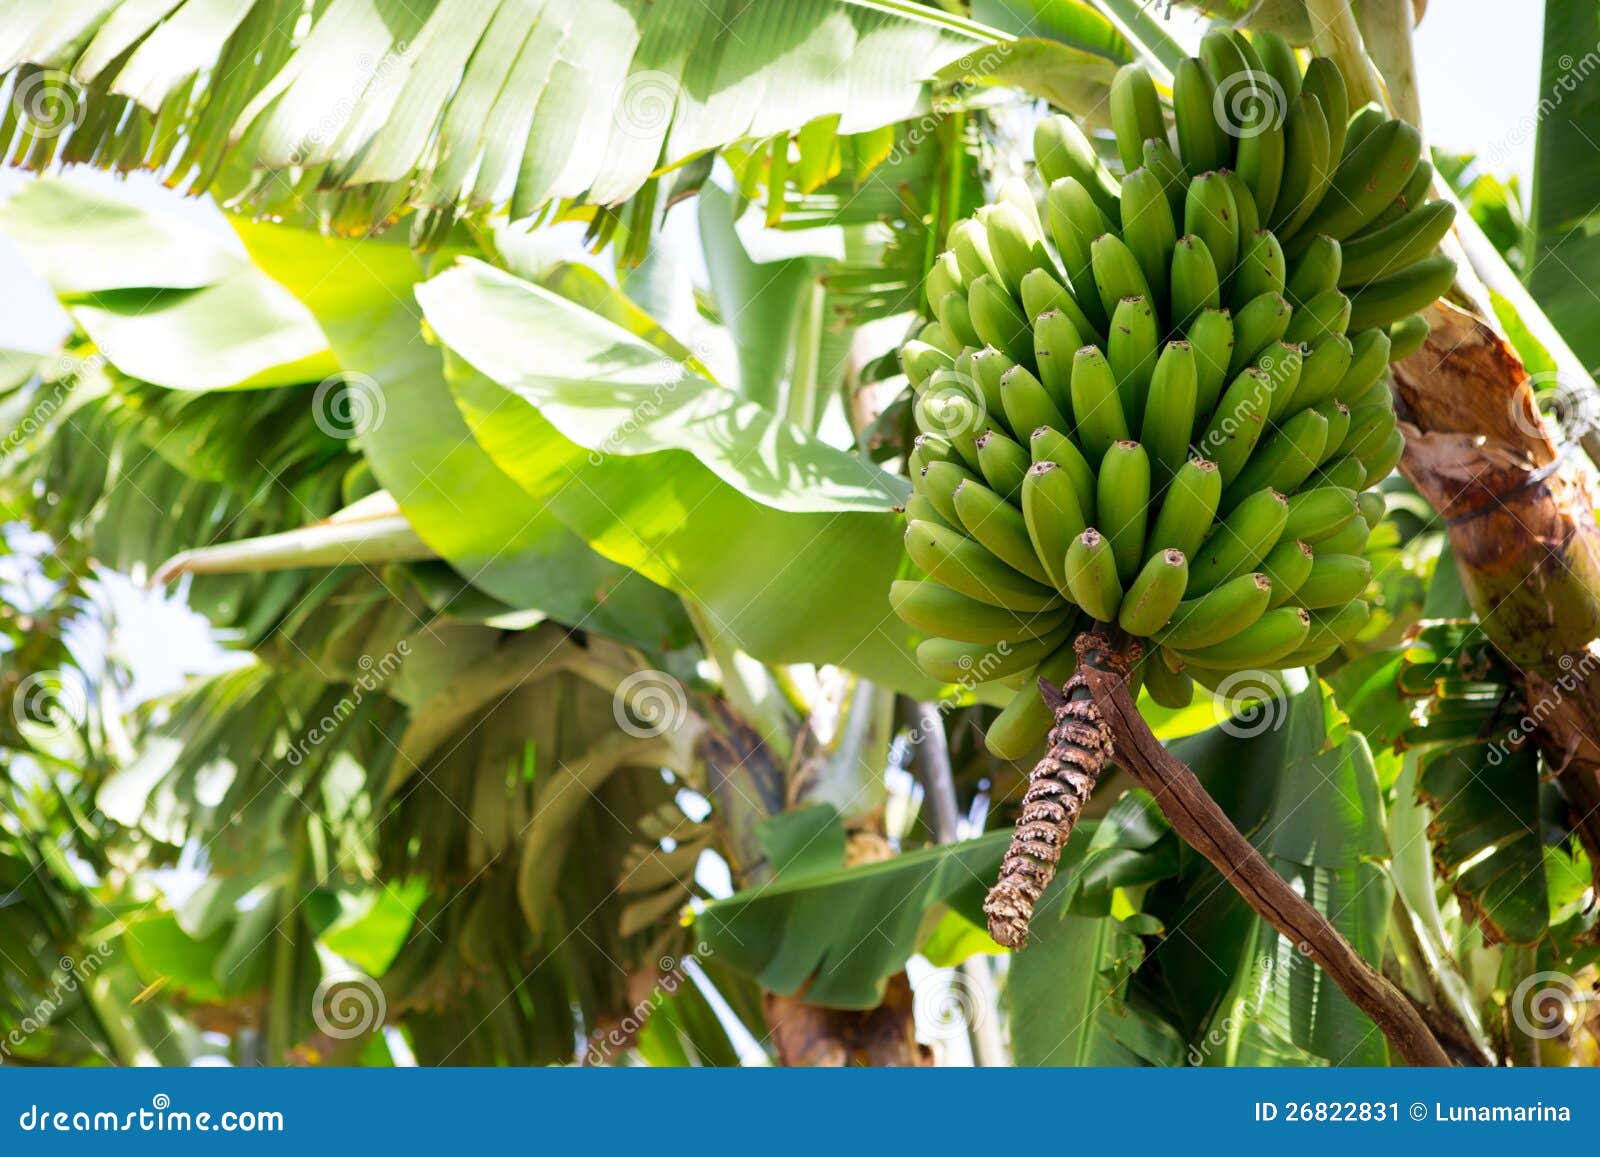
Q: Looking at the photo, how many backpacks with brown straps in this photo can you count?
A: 0